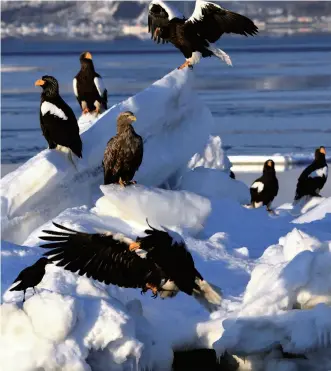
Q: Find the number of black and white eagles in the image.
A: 6